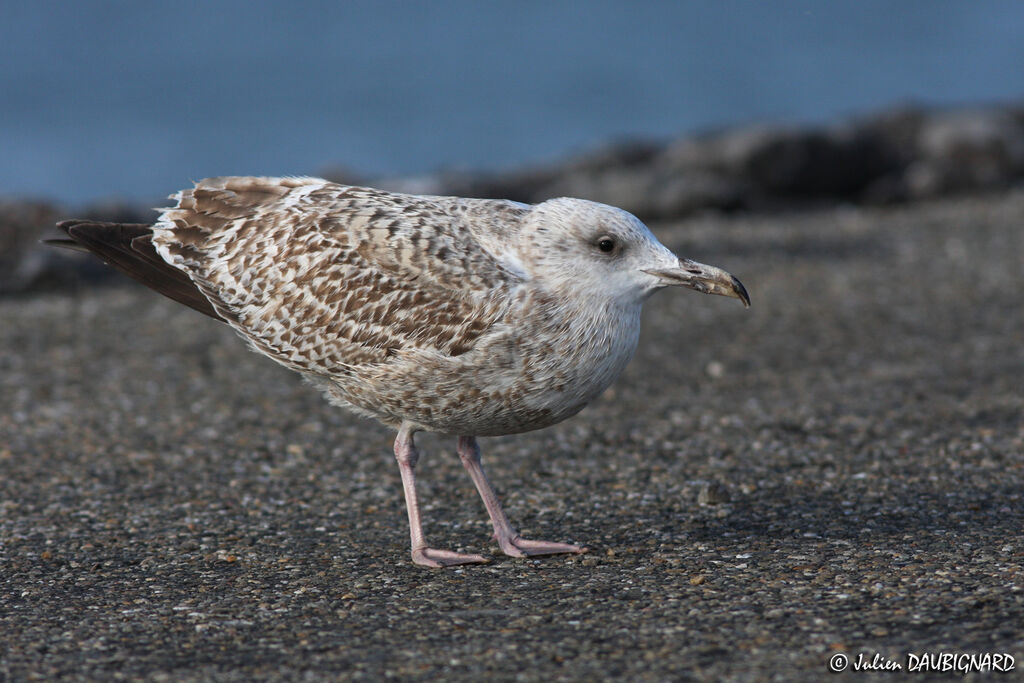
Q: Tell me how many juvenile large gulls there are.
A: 1